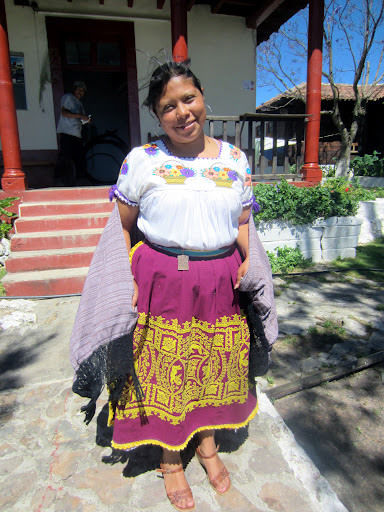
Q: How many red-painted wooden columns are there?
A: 3